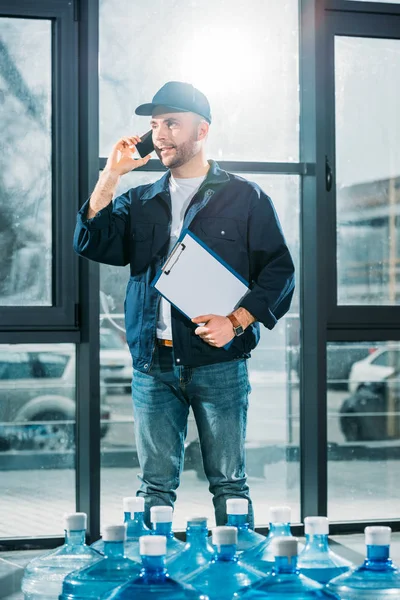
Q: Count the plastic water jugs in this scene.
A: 12